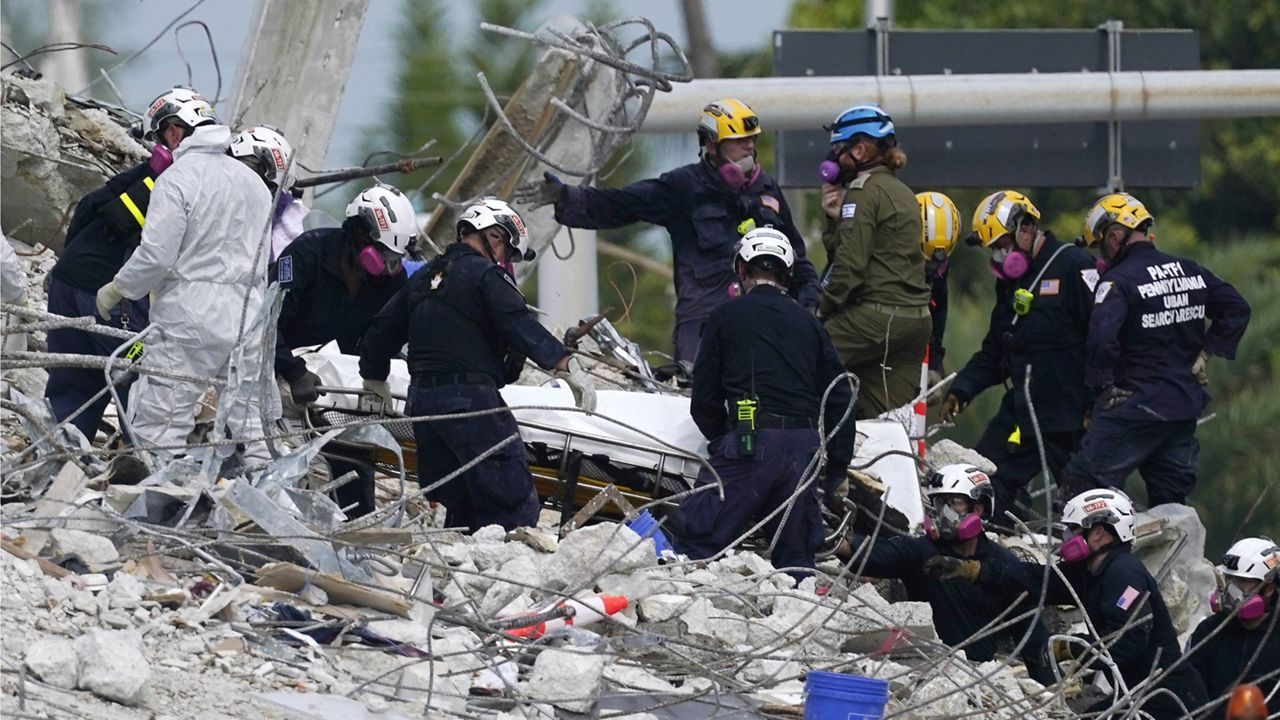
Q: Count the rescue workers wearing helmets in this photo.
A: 13